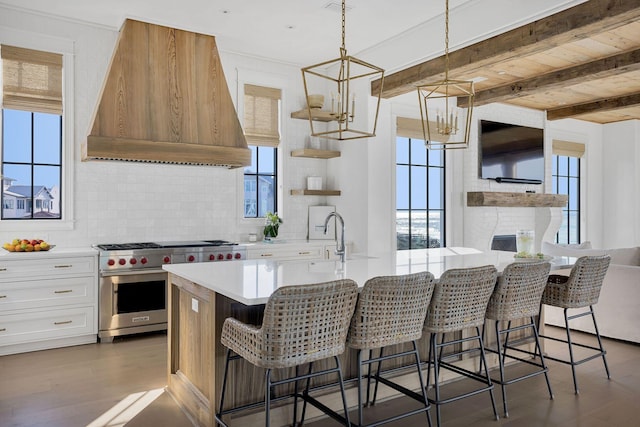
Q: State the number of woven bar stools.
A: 5